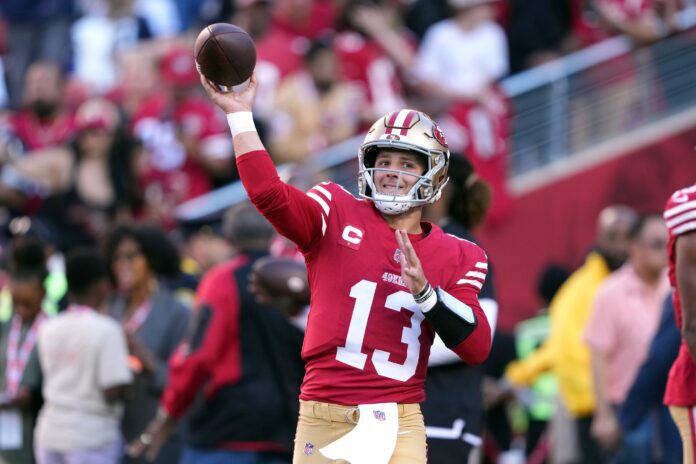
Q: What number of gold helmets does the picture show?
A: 1